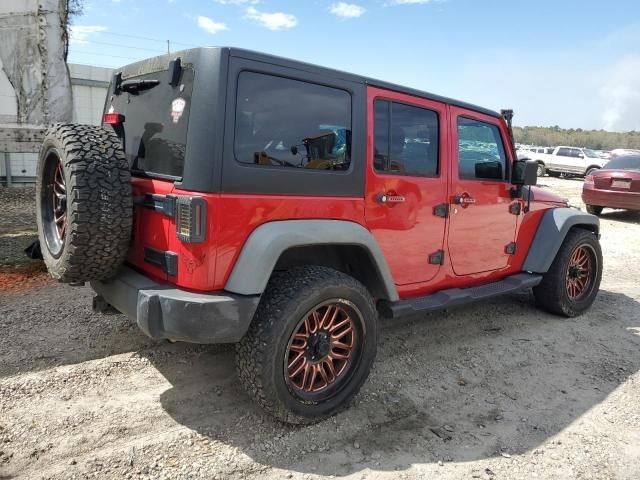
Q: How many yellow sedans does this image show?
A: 0